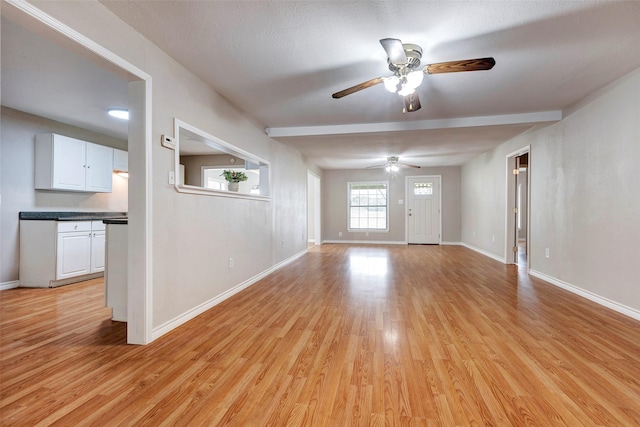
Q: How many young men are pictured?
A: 0